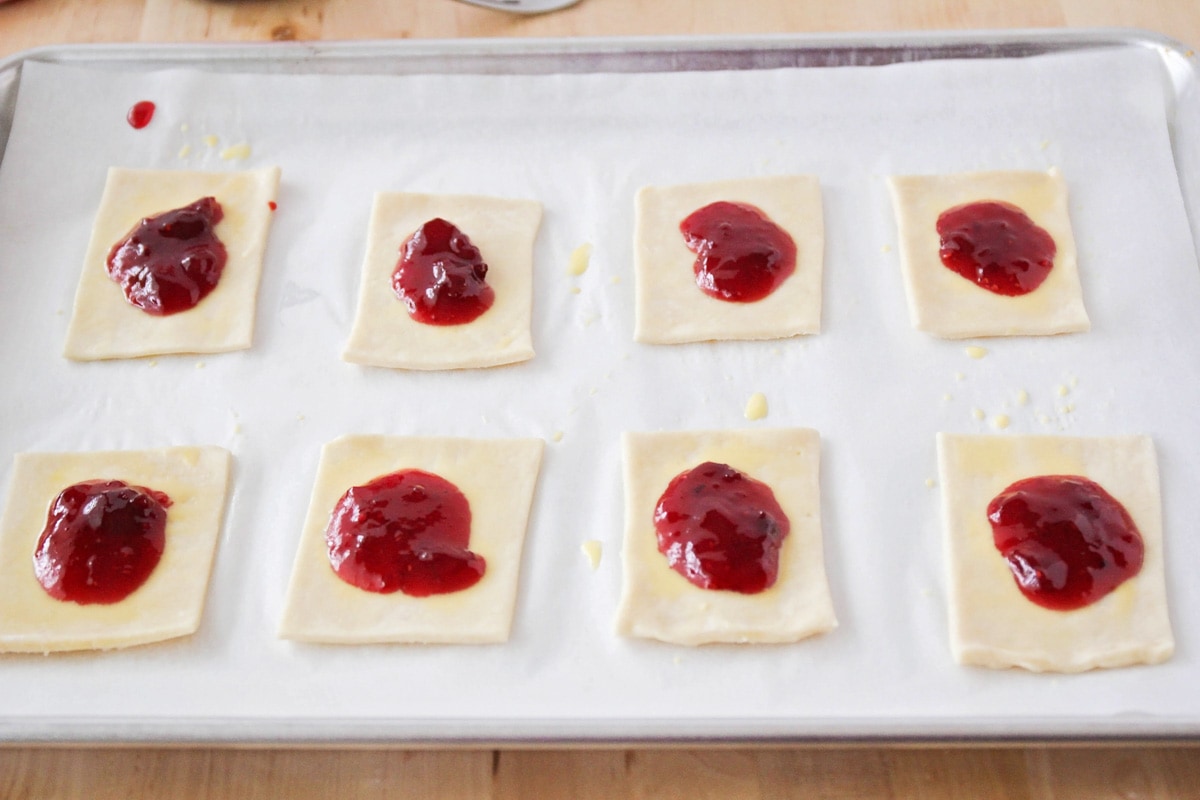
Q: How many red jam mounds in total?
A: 8